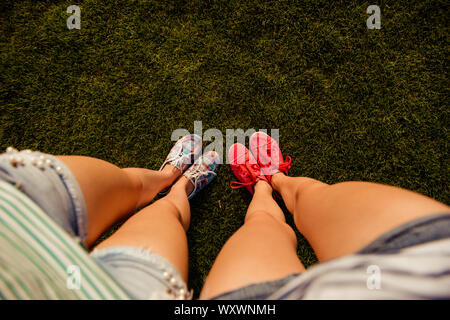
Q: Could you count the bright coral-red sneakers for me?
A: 2